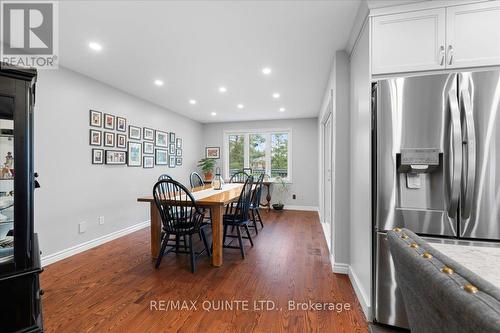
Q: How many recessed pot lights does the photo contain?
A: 9